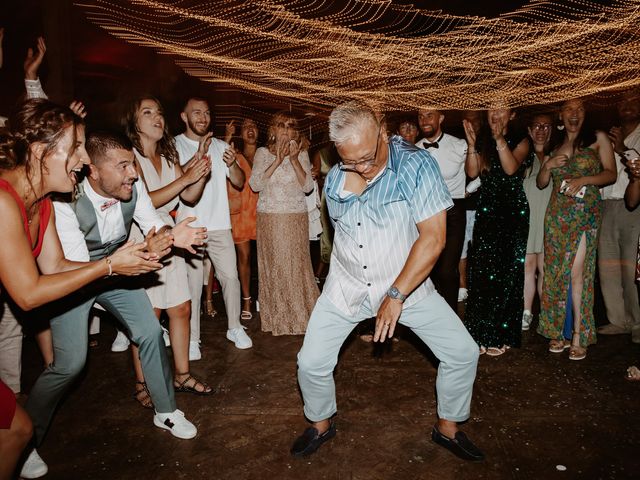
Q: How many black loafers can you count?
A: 2